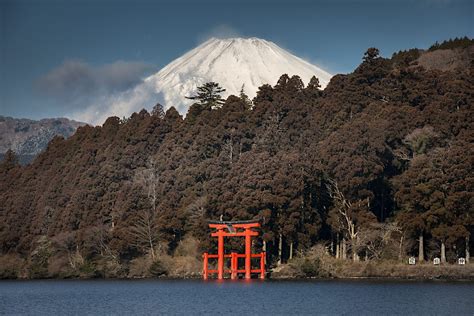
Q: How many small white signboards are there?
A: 3